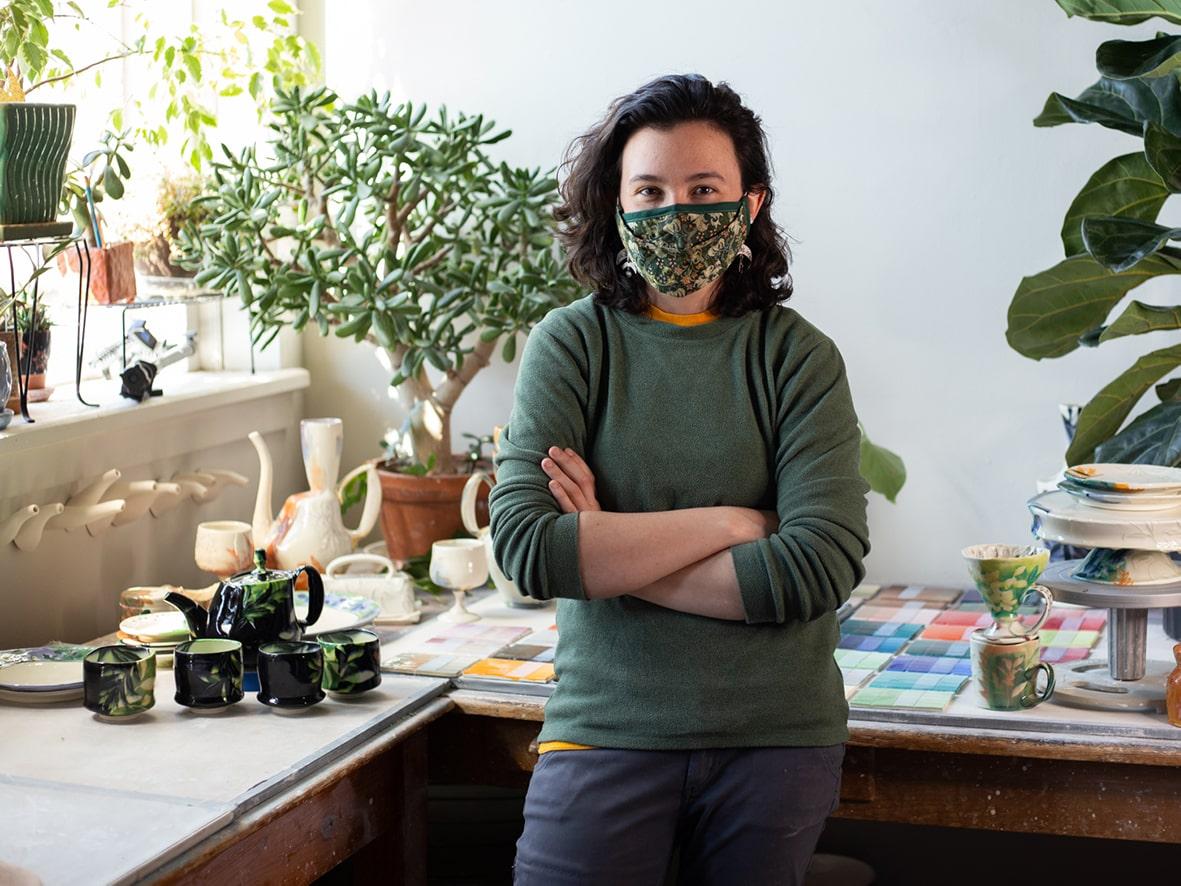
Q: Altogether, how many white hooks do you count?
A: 9